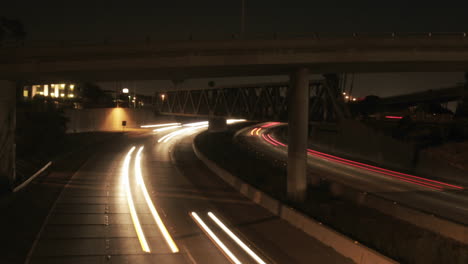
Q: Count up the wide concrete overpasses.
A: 1